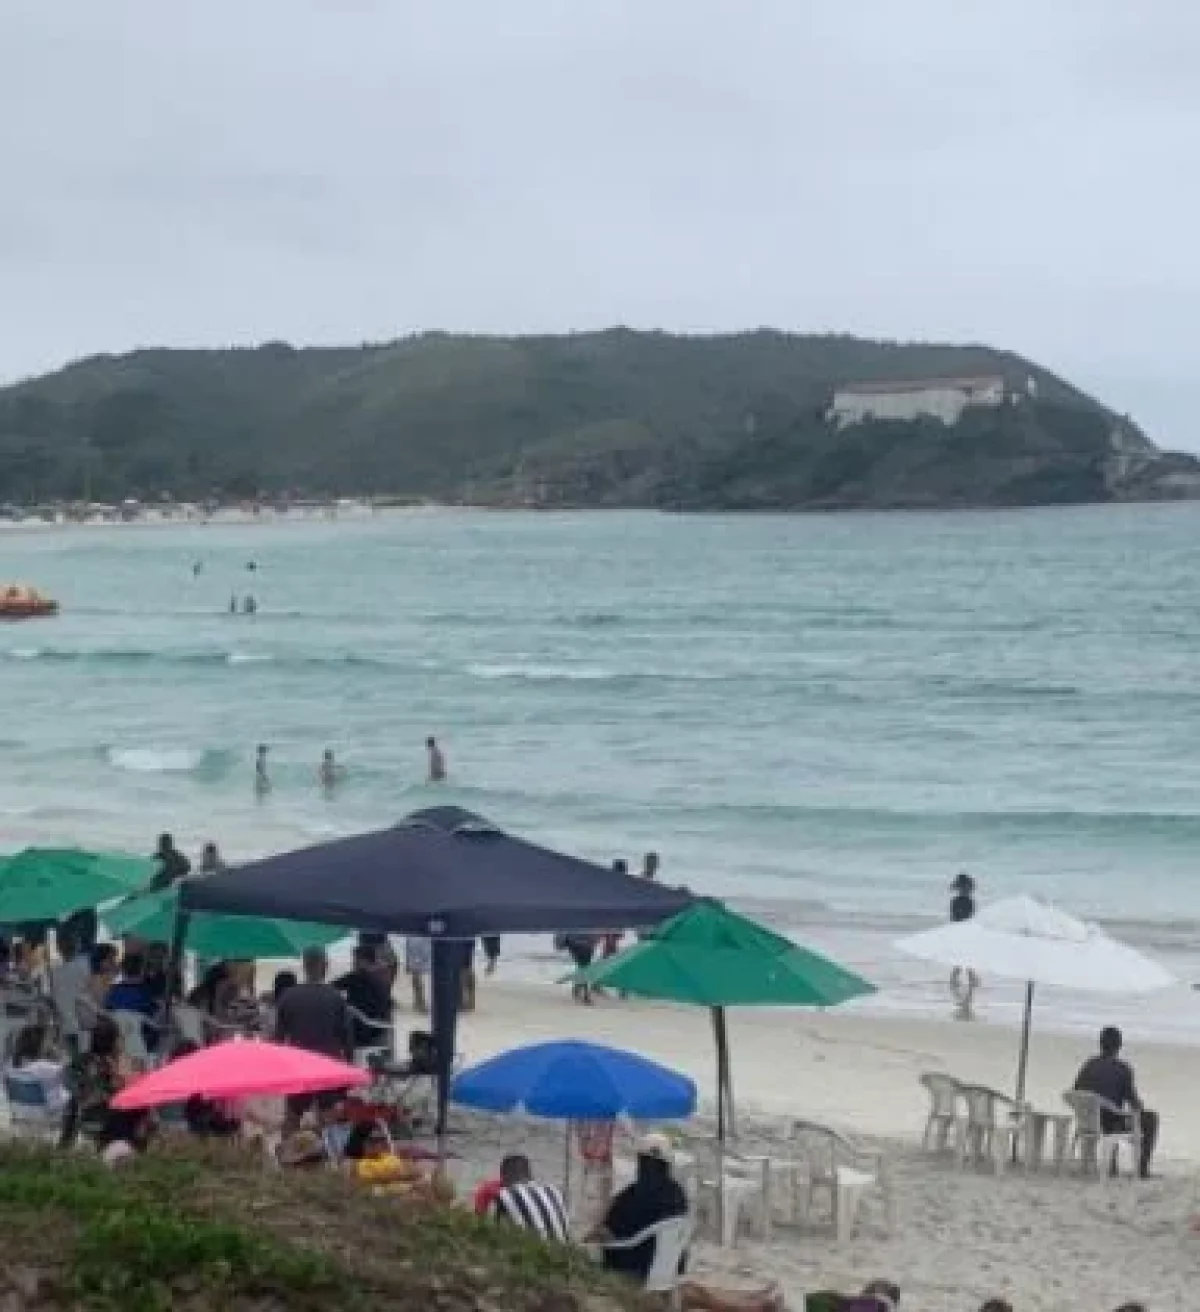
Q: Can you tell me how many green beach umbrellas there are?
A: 3